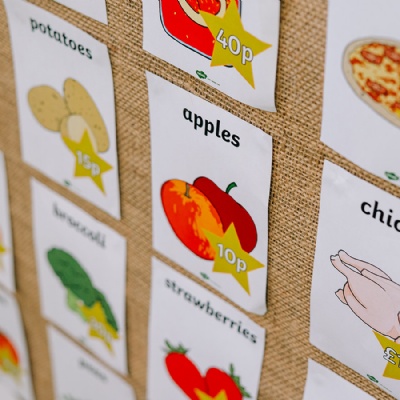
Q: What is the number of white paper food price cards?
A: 12